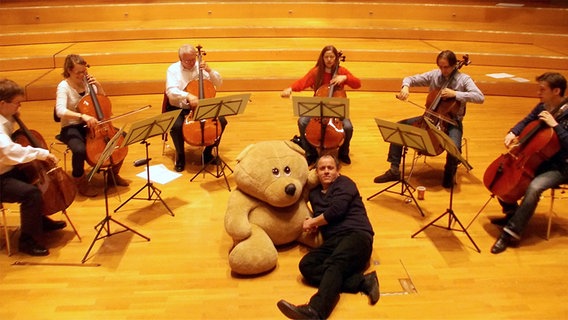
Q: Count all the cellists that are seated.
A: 6